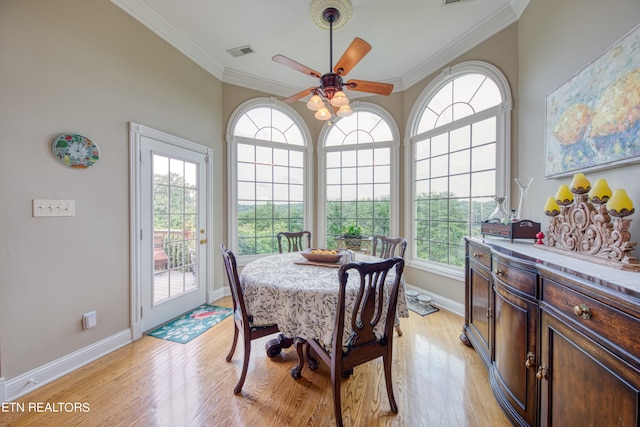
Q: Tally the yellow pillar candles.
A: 5